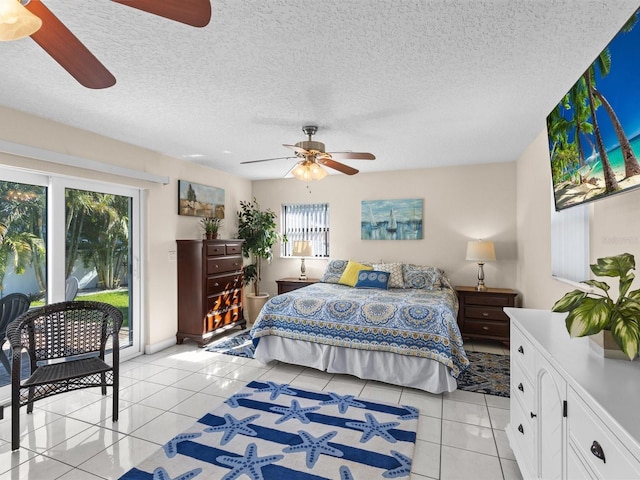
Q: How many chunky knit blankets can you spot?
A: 0